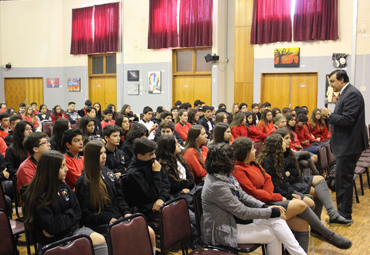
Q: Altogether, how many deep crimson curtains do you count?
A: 6